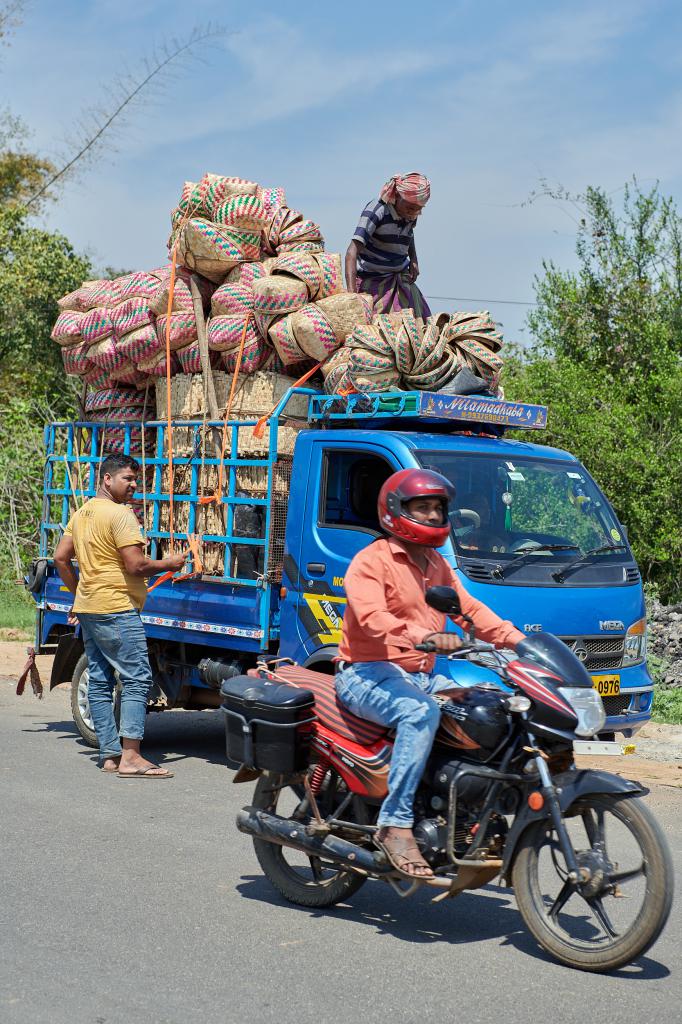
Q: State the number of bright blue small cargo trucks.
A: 1